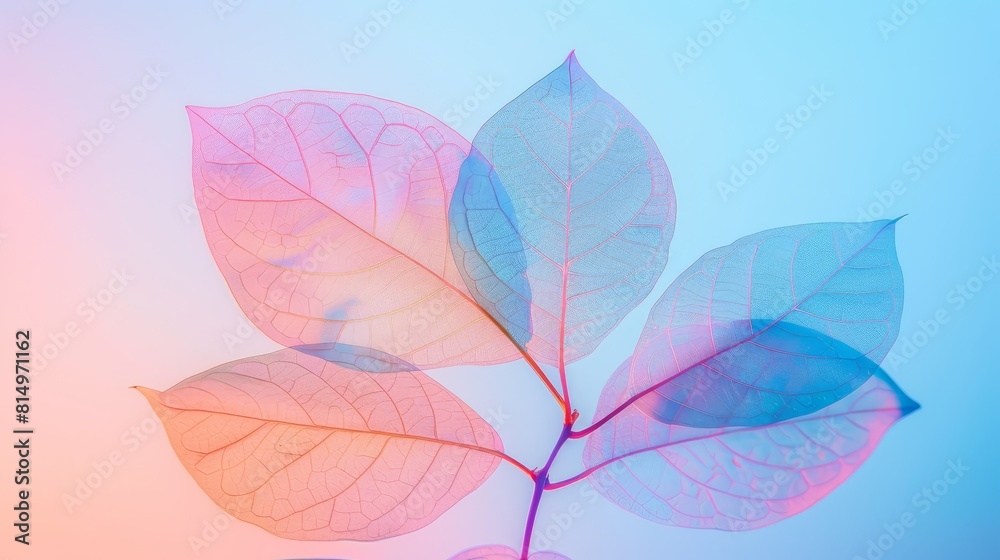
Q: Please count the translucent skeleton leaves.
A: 5